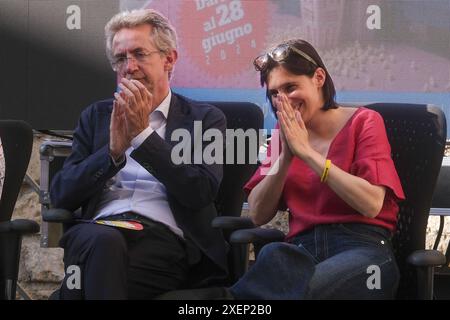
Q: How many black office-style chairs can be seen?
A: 3